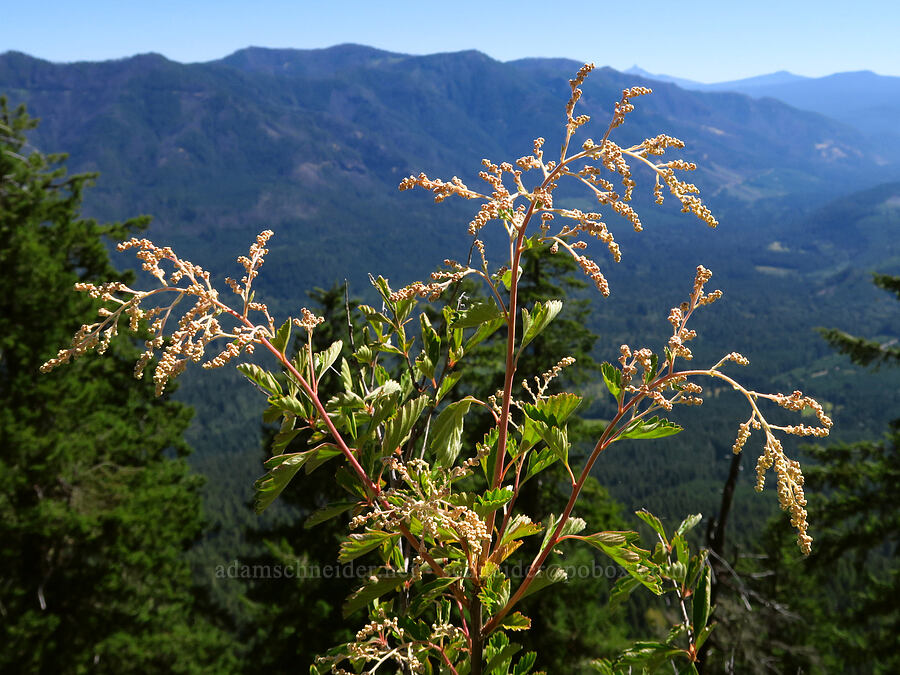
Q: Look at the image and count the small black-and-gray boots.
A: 0